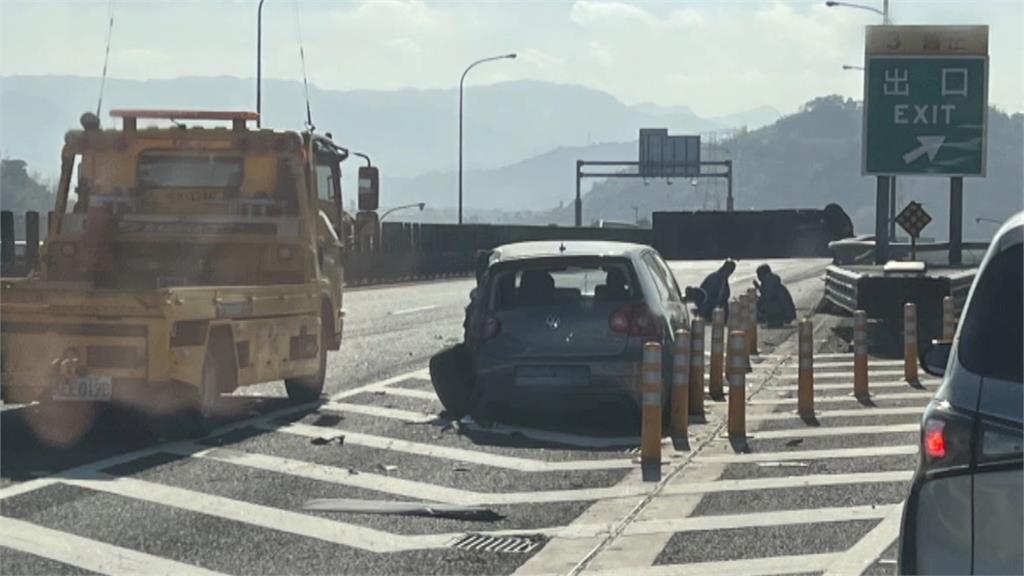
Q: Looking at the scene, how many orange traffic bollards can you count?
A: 12